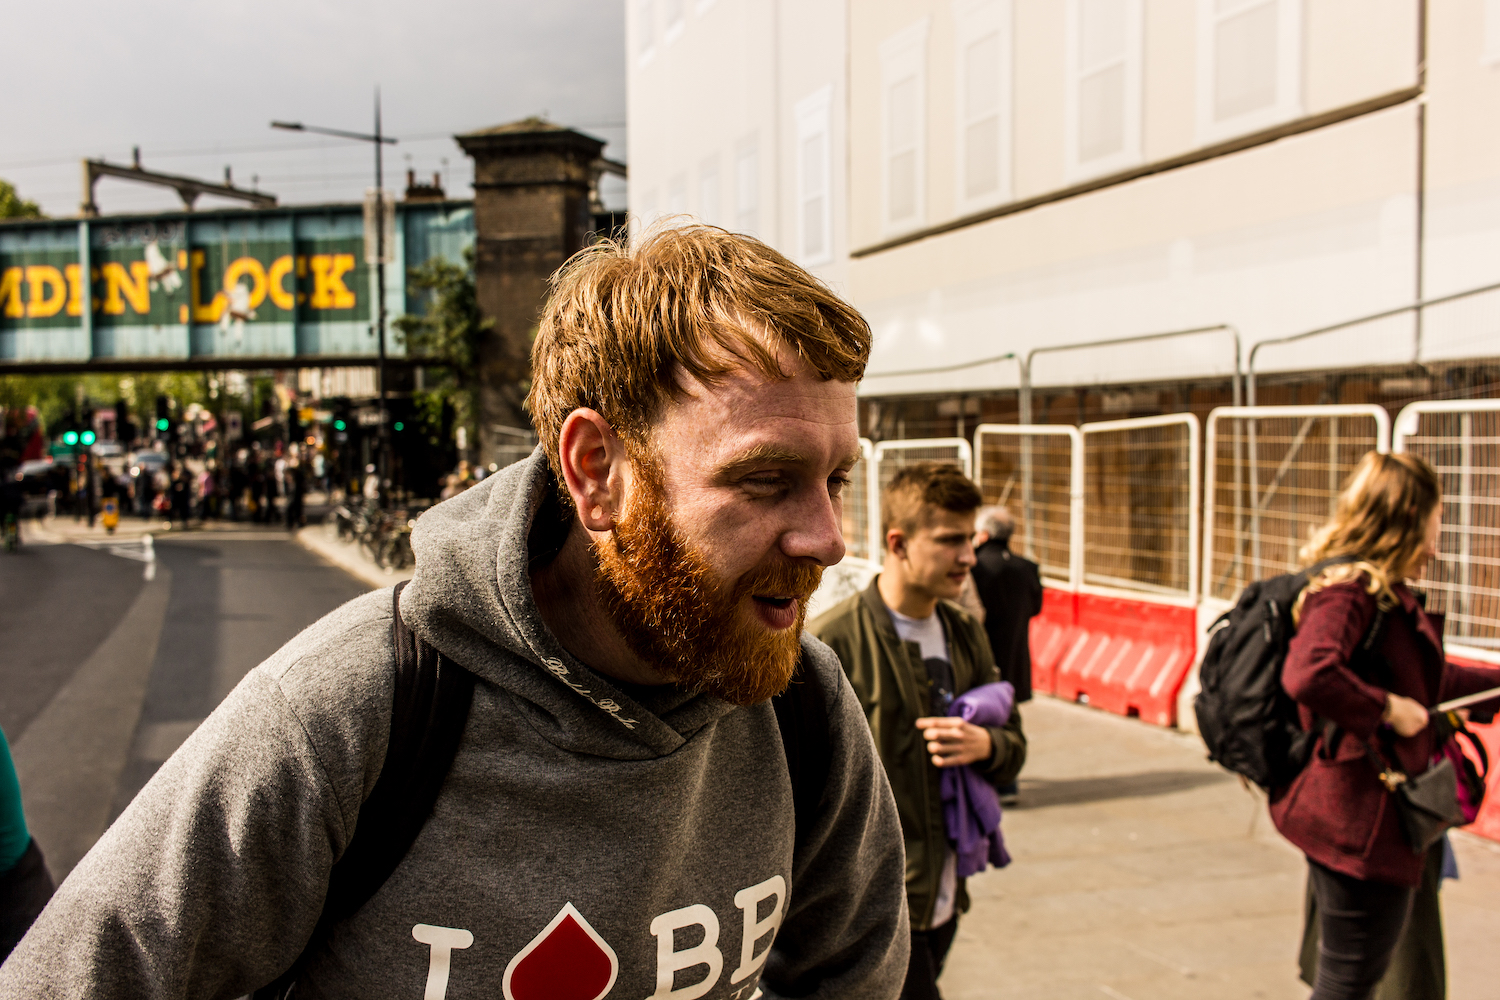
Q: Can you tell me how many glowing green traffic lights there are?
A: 5